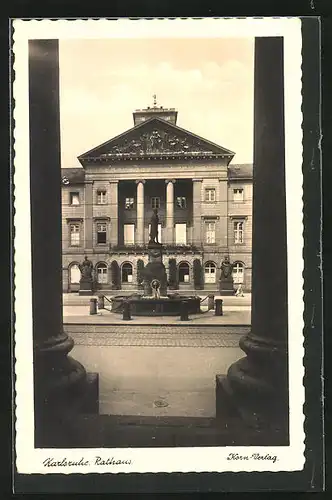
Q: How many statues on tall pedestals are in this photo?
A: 3